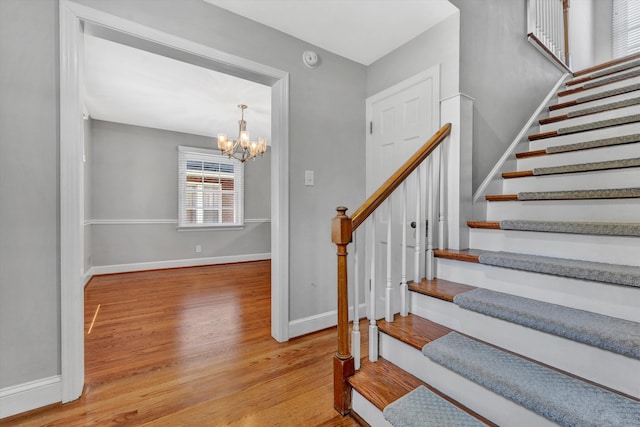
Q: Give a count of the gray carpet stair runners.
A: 13